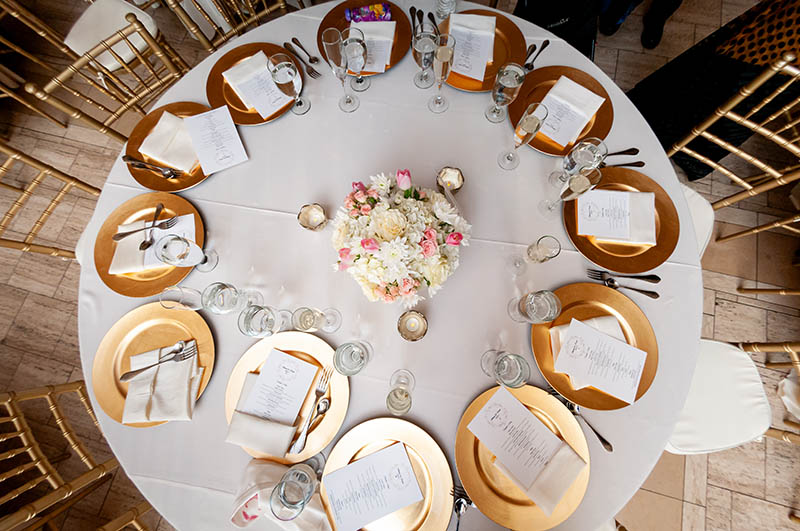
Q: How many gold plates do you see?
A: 12